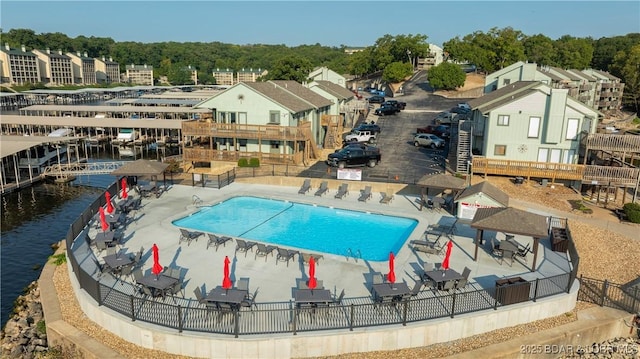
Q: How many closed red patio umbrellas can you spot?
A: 8